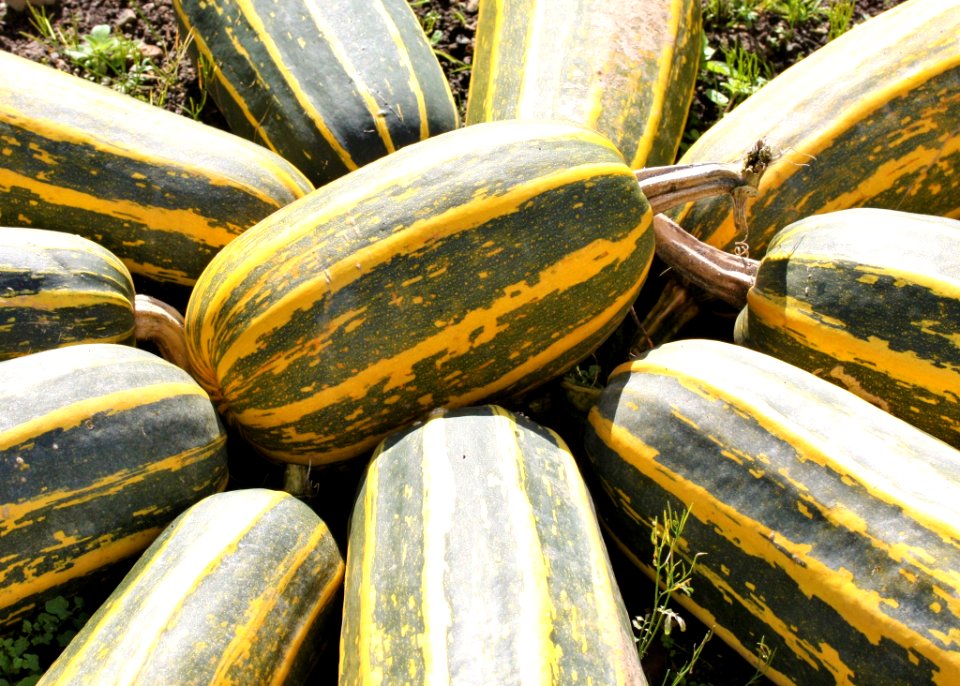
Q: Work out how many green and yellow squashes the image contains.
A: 11